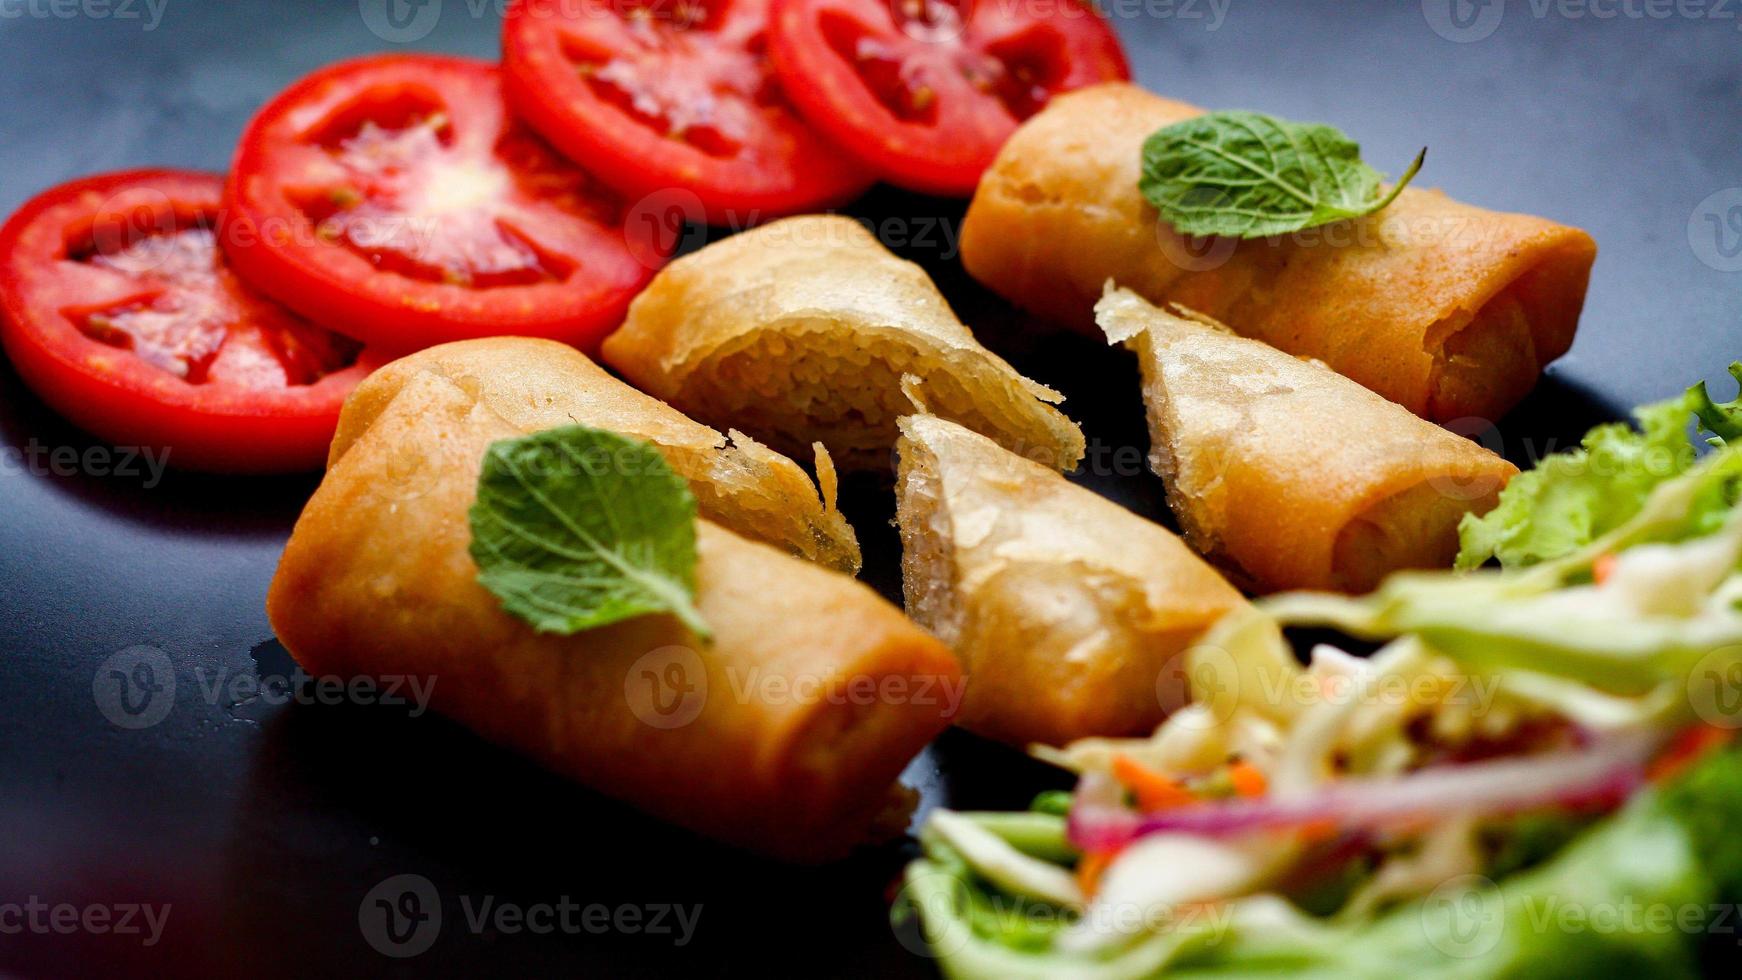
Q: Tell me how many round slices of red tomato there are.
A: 4